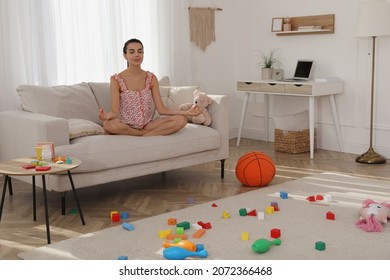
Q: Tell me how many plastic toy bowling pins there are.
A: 3